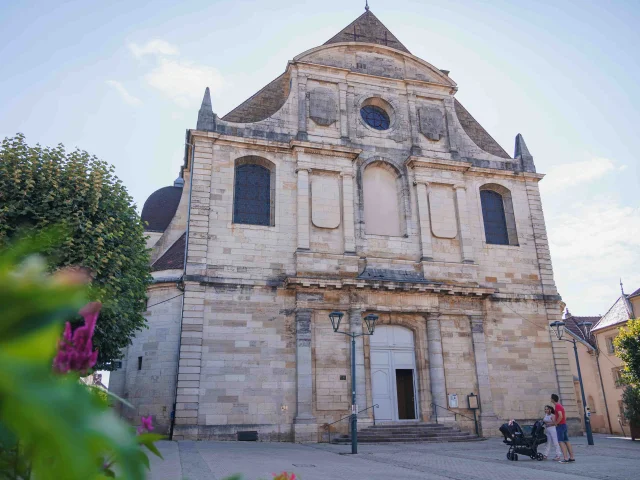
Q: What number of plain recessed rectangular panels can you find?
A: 2